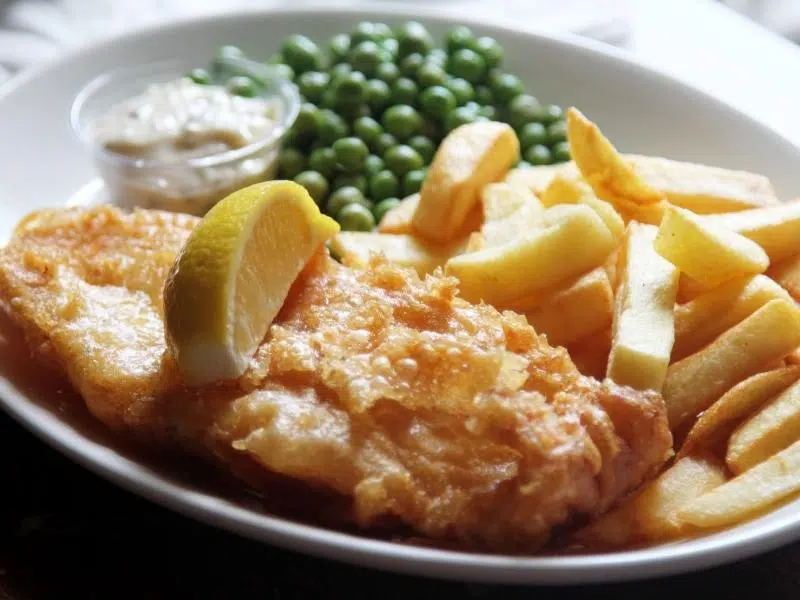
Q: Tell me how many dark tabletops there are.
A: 1